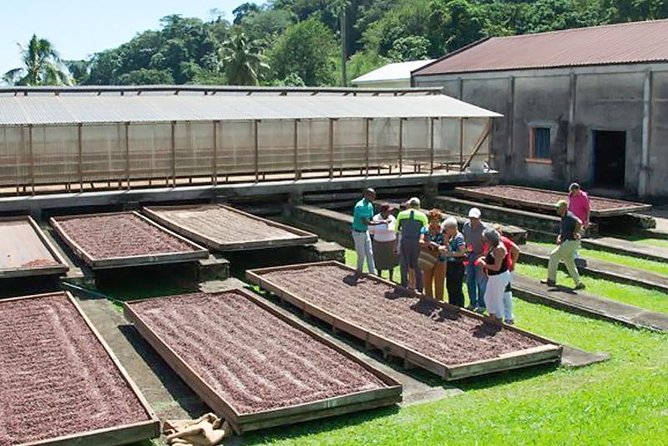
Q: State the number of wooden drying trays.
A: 7